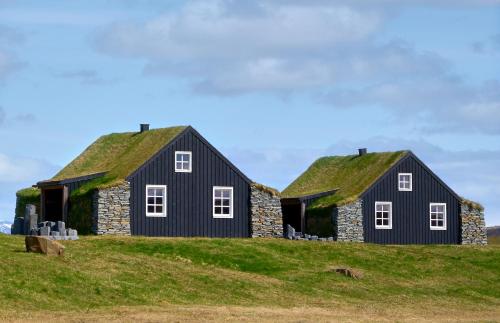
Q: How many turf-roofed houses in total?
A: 2